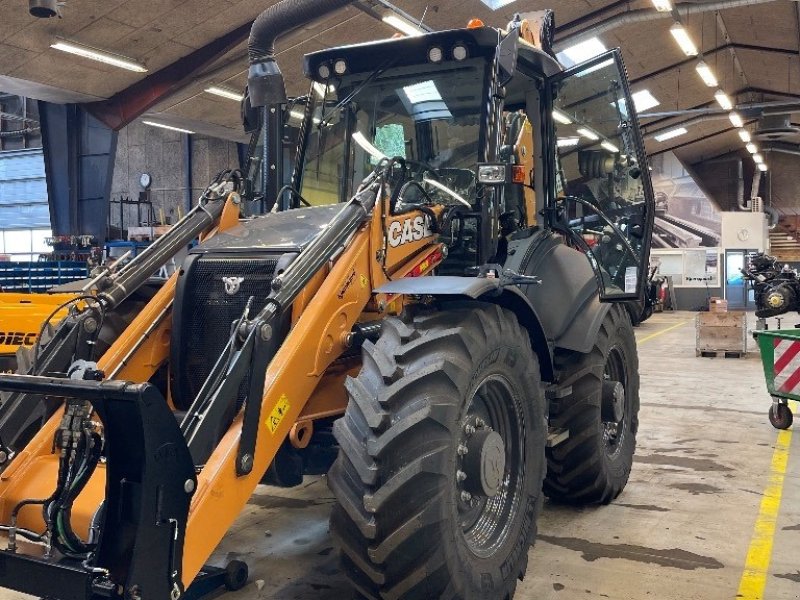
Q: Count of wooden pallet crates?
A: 1